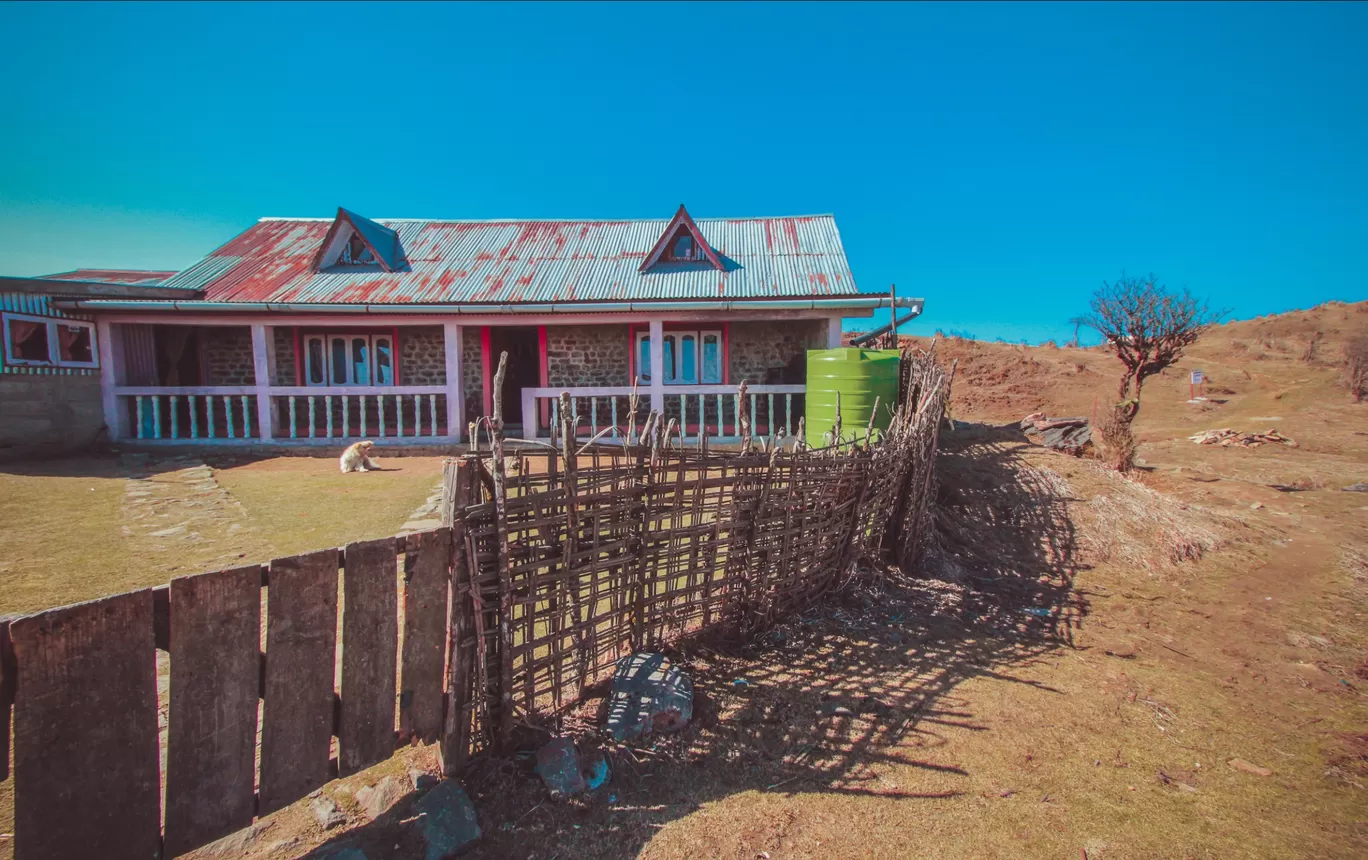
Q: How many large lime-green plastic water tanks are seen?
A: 1